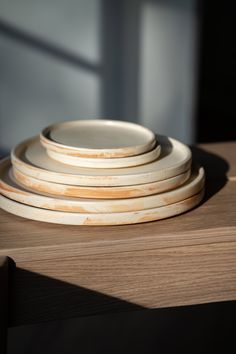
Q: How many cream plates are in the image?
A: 6